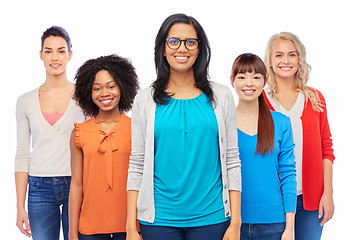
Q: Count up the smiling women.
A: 5